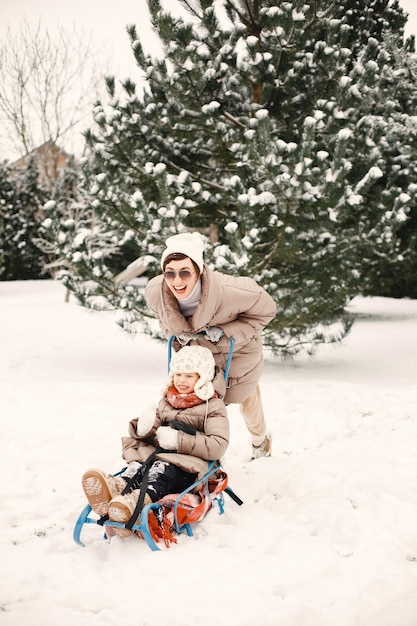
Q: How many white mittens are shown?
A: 2